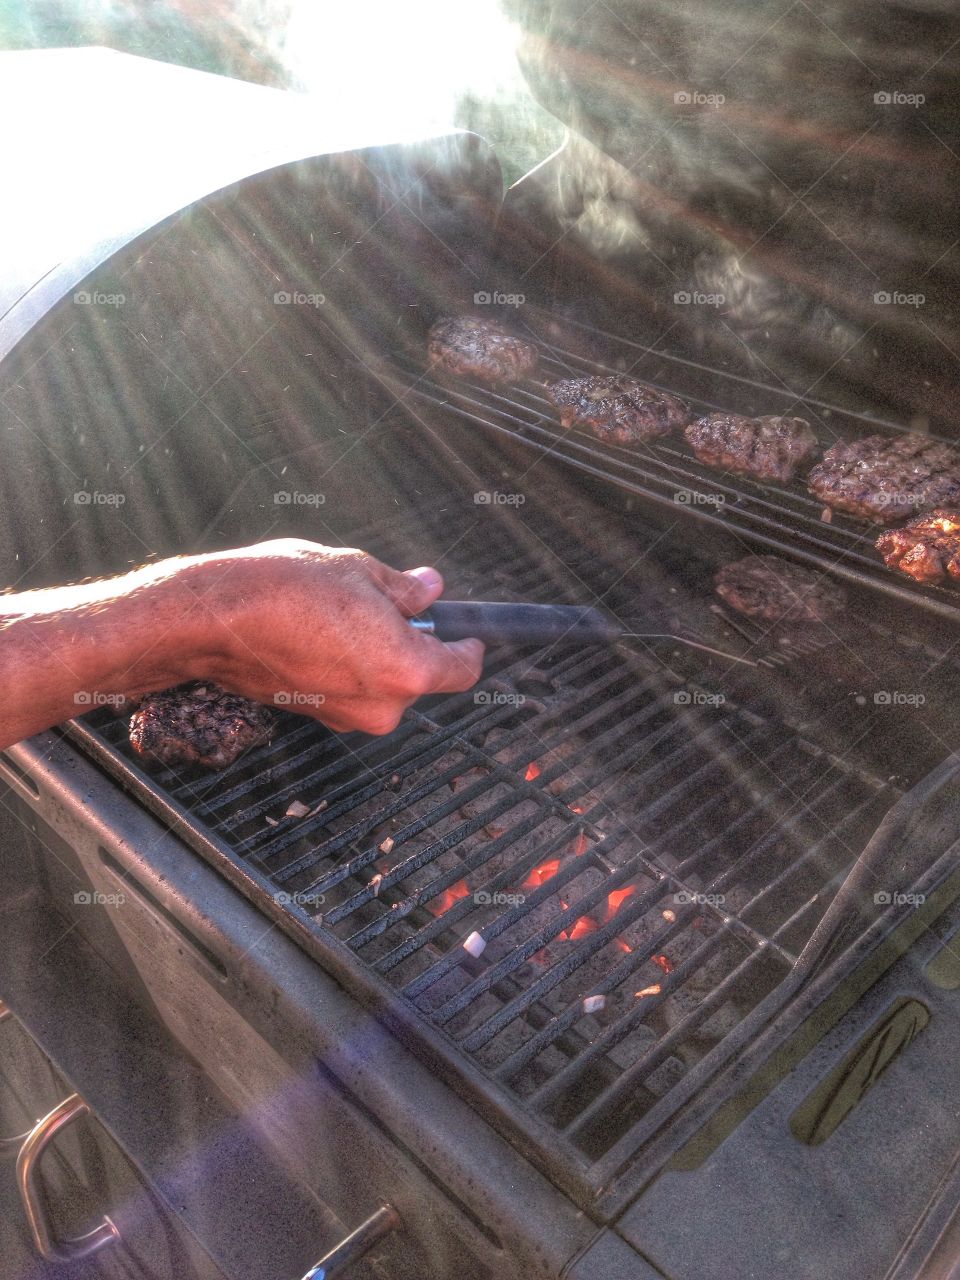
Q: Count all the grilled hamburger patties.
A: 7